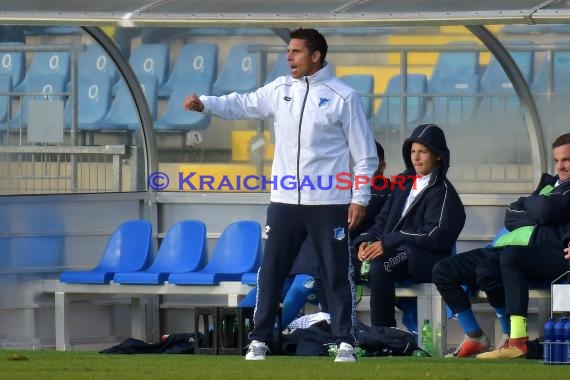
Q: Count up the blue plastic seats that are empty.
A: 3